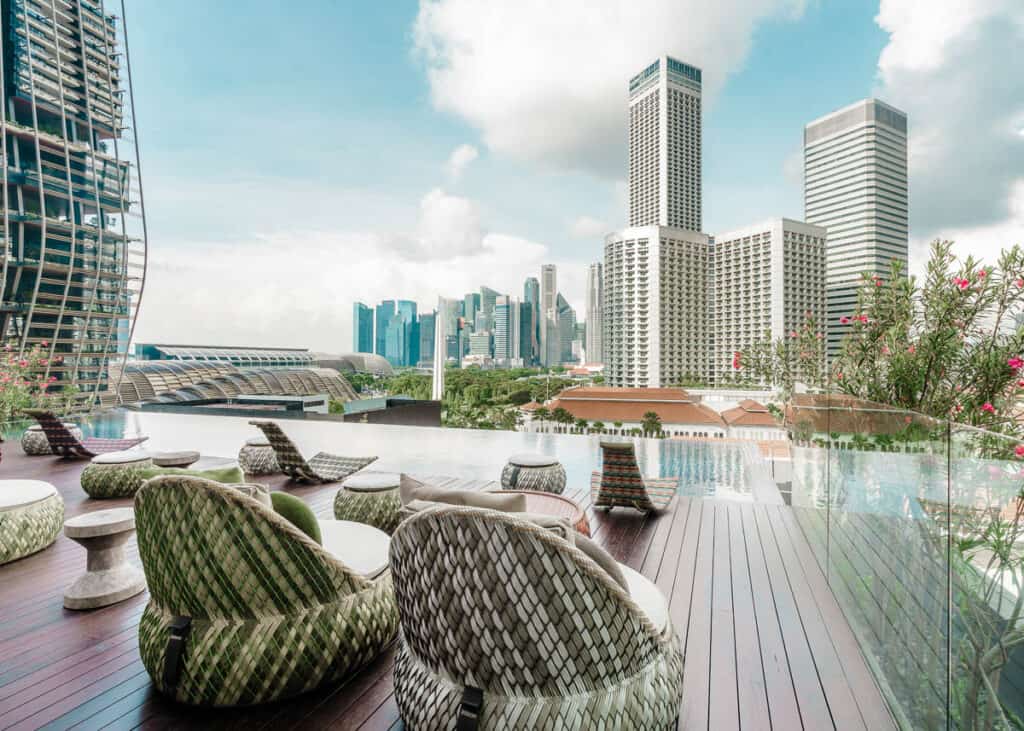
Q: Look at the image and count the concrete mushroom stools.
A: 2